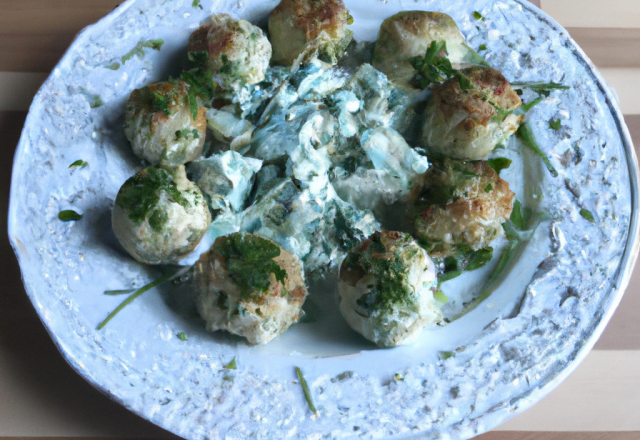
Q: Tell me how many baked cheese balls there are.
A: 9